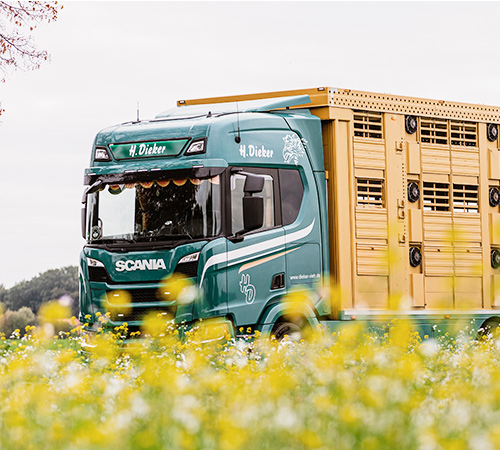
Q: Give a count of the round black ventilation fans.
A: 6